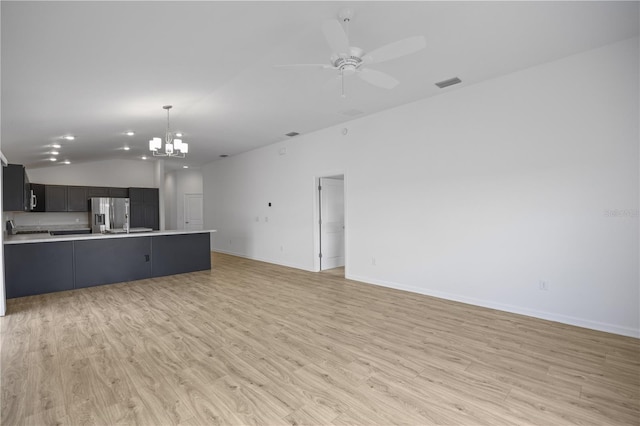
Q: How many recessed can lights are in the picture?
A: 10